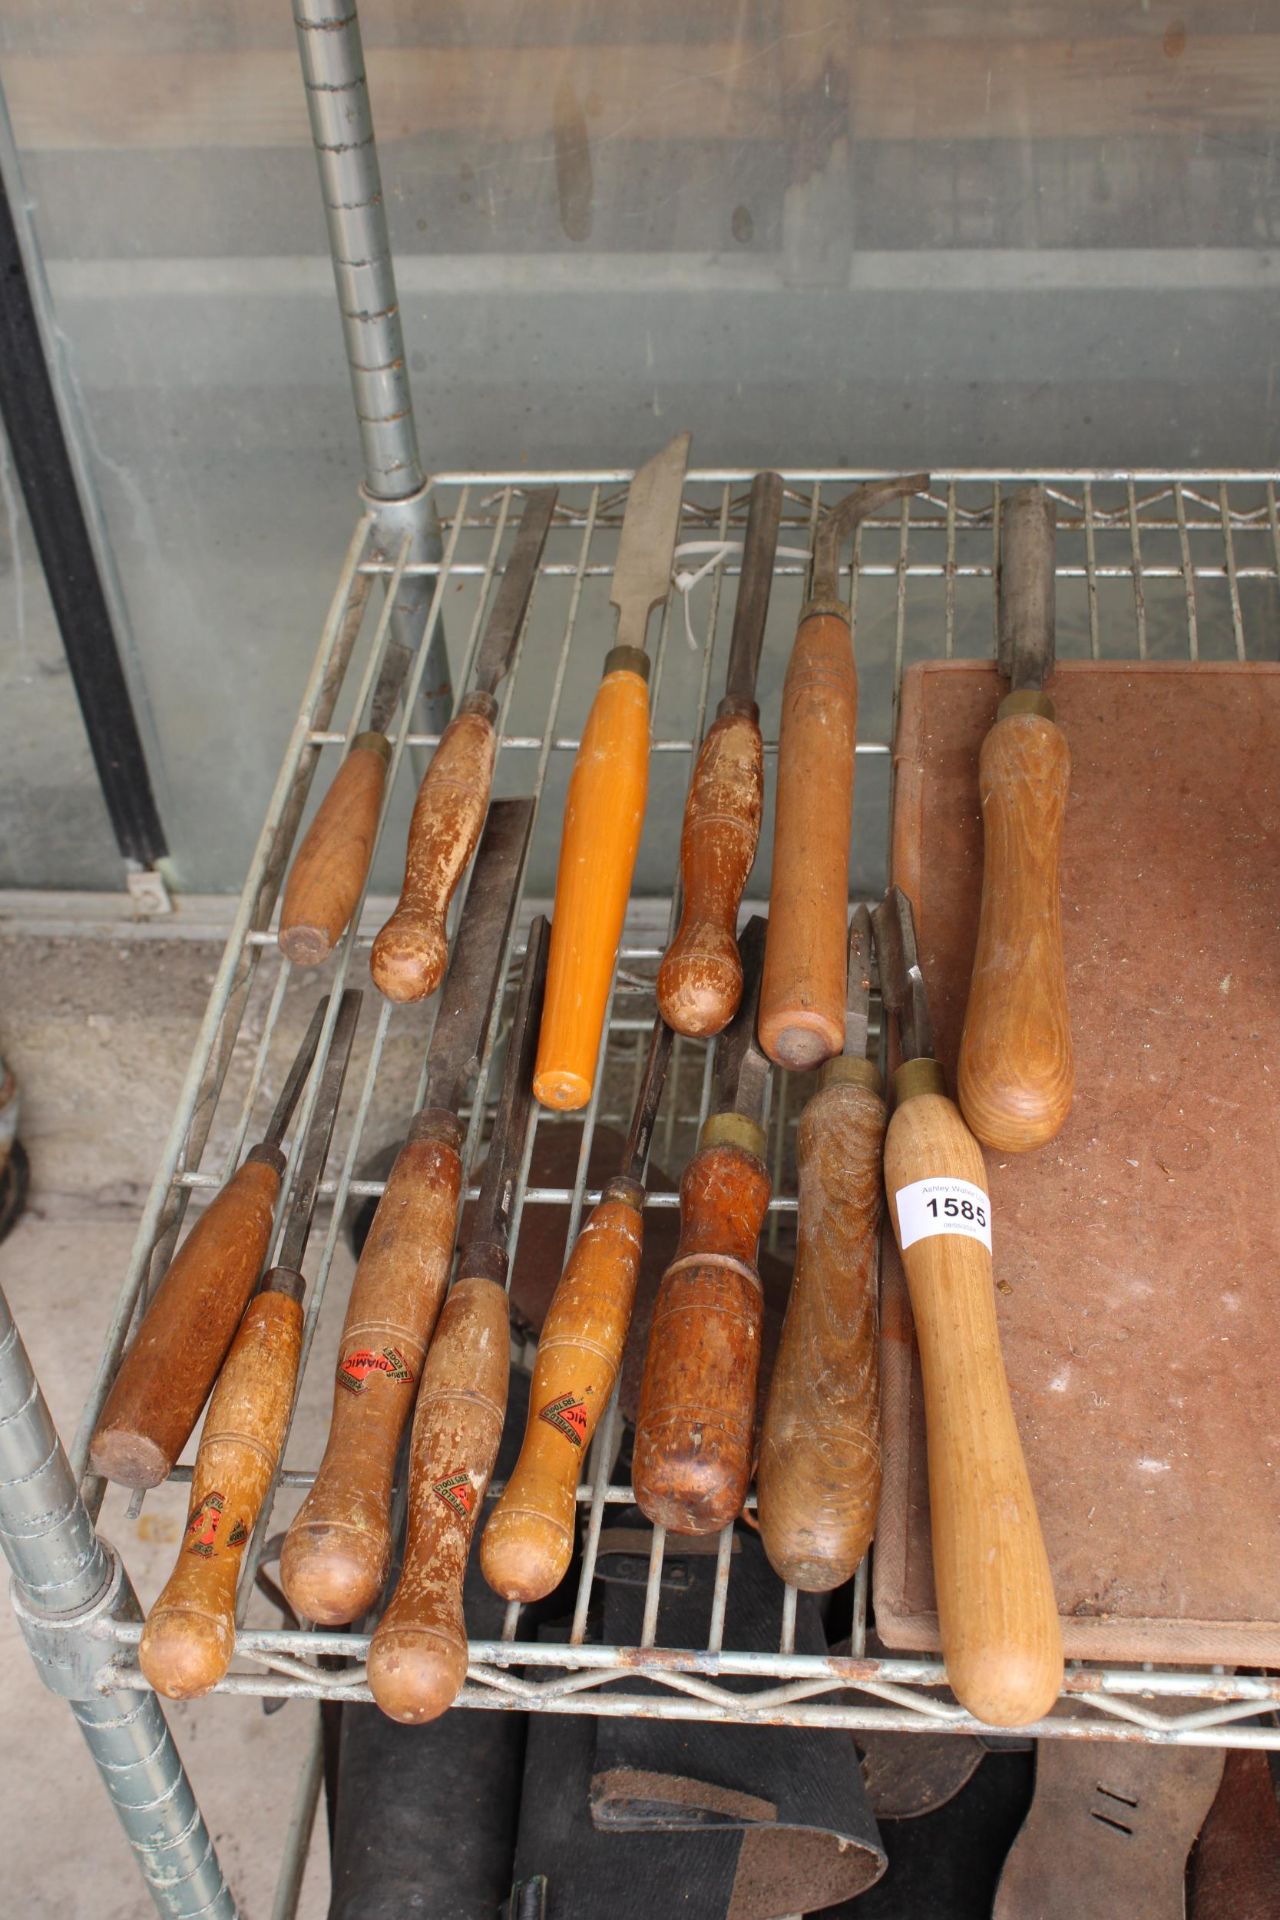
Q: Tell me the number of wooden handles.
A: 14